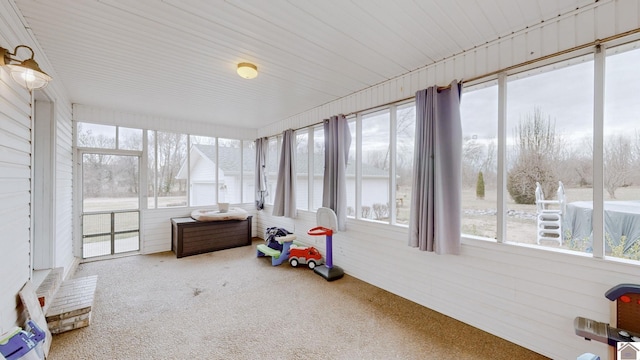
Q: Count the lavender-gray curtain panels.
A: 4